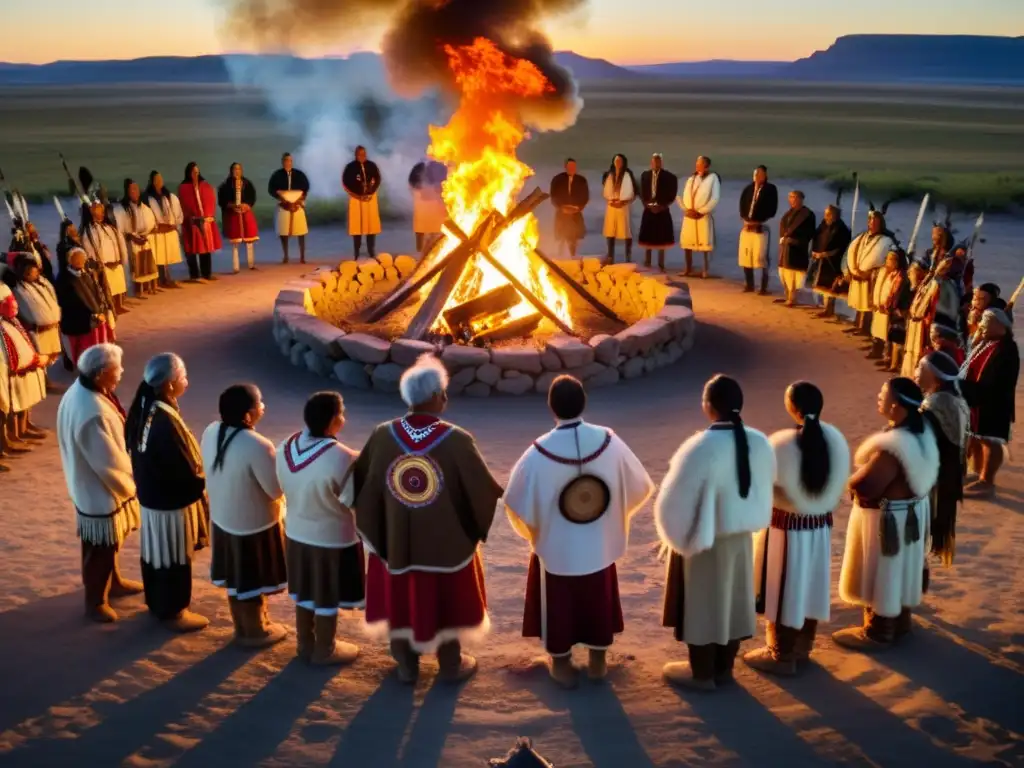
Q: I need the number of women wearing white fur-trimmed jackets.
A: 3